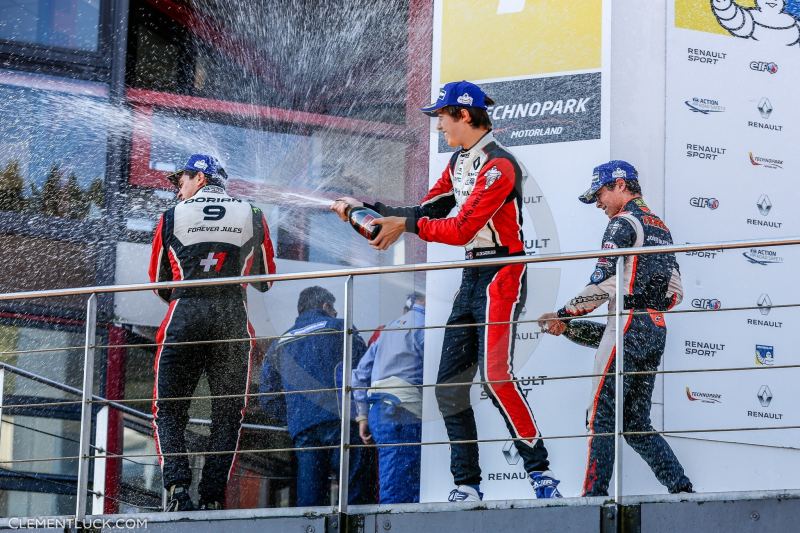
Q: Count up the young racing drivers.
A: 3